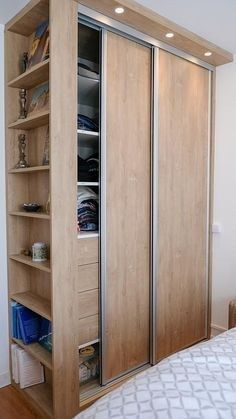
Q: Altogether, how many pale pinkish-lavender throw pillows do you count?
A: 0